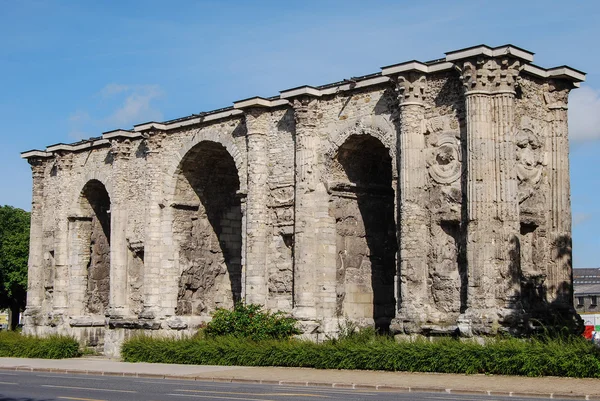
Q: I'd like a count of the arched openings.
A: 3